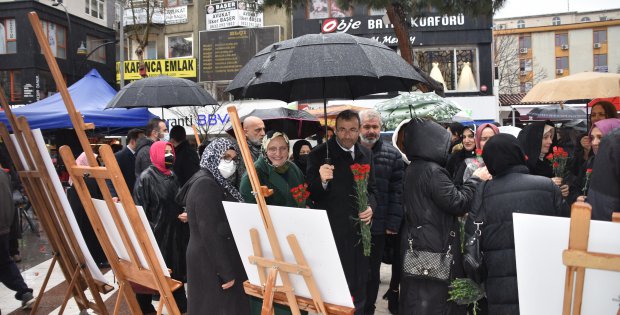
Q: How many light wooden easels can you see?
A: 4